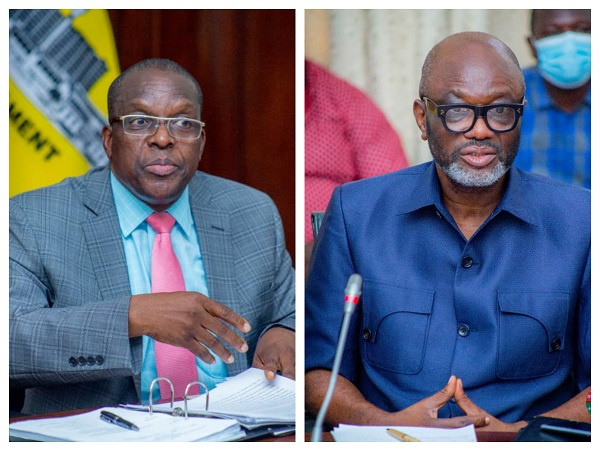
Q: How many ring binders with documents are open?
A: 1